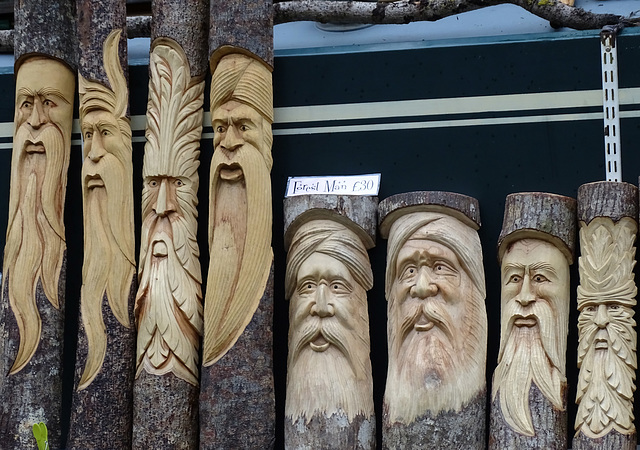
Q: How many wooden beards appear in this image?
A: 8